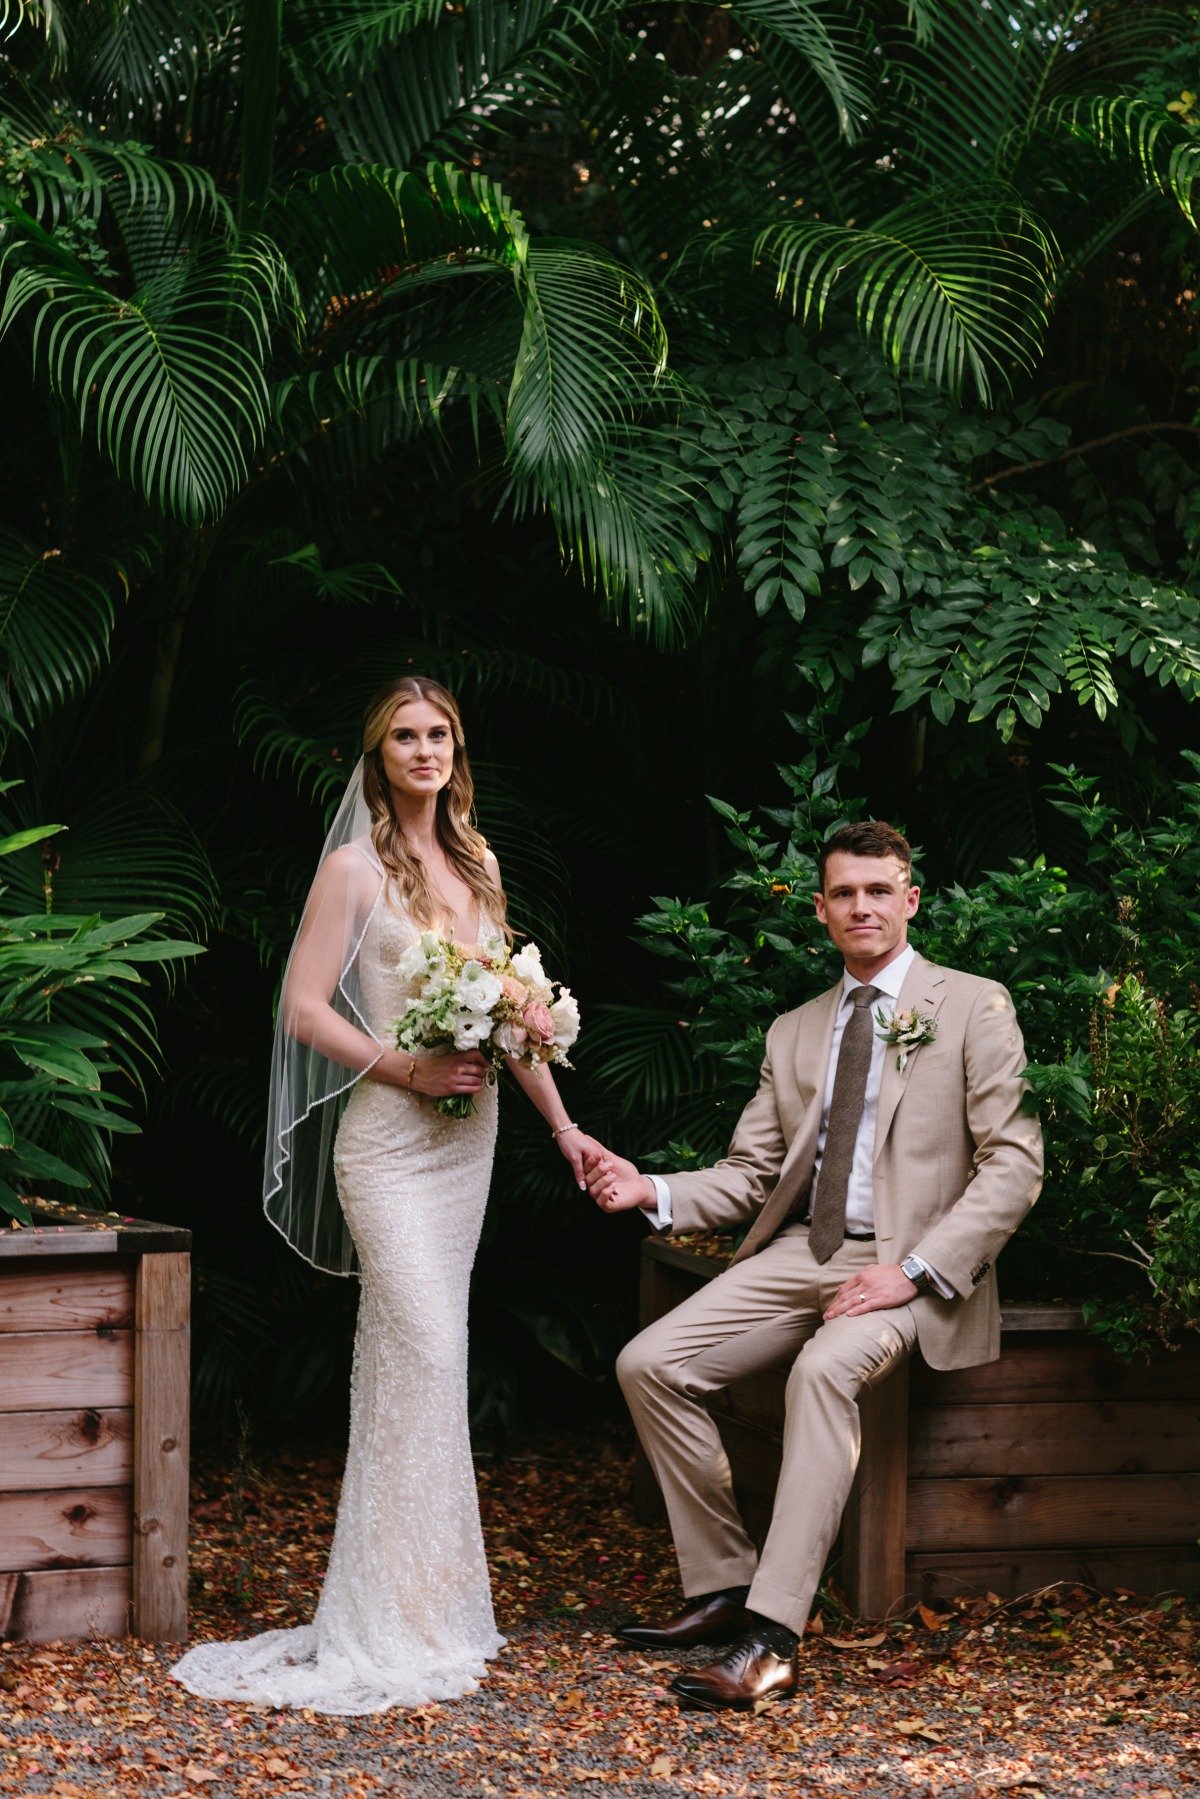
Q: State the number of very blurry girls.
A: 0